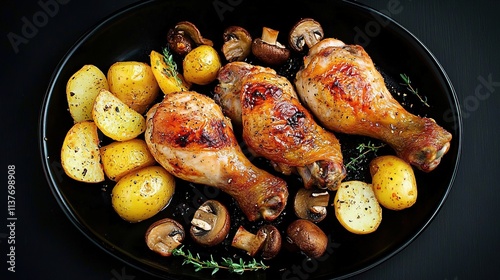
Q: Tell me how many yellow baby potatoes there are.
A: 10